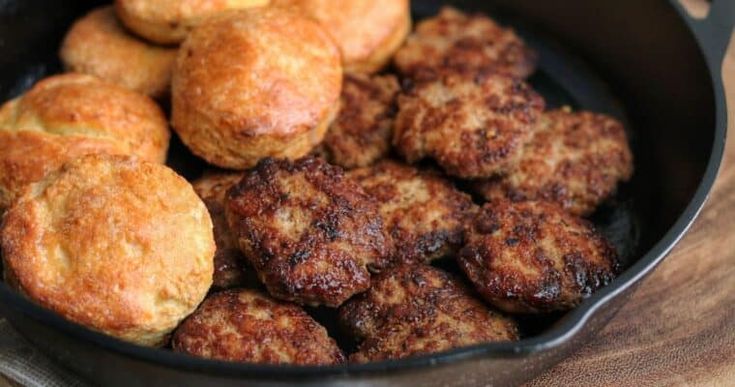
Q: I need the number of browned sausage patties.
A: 10